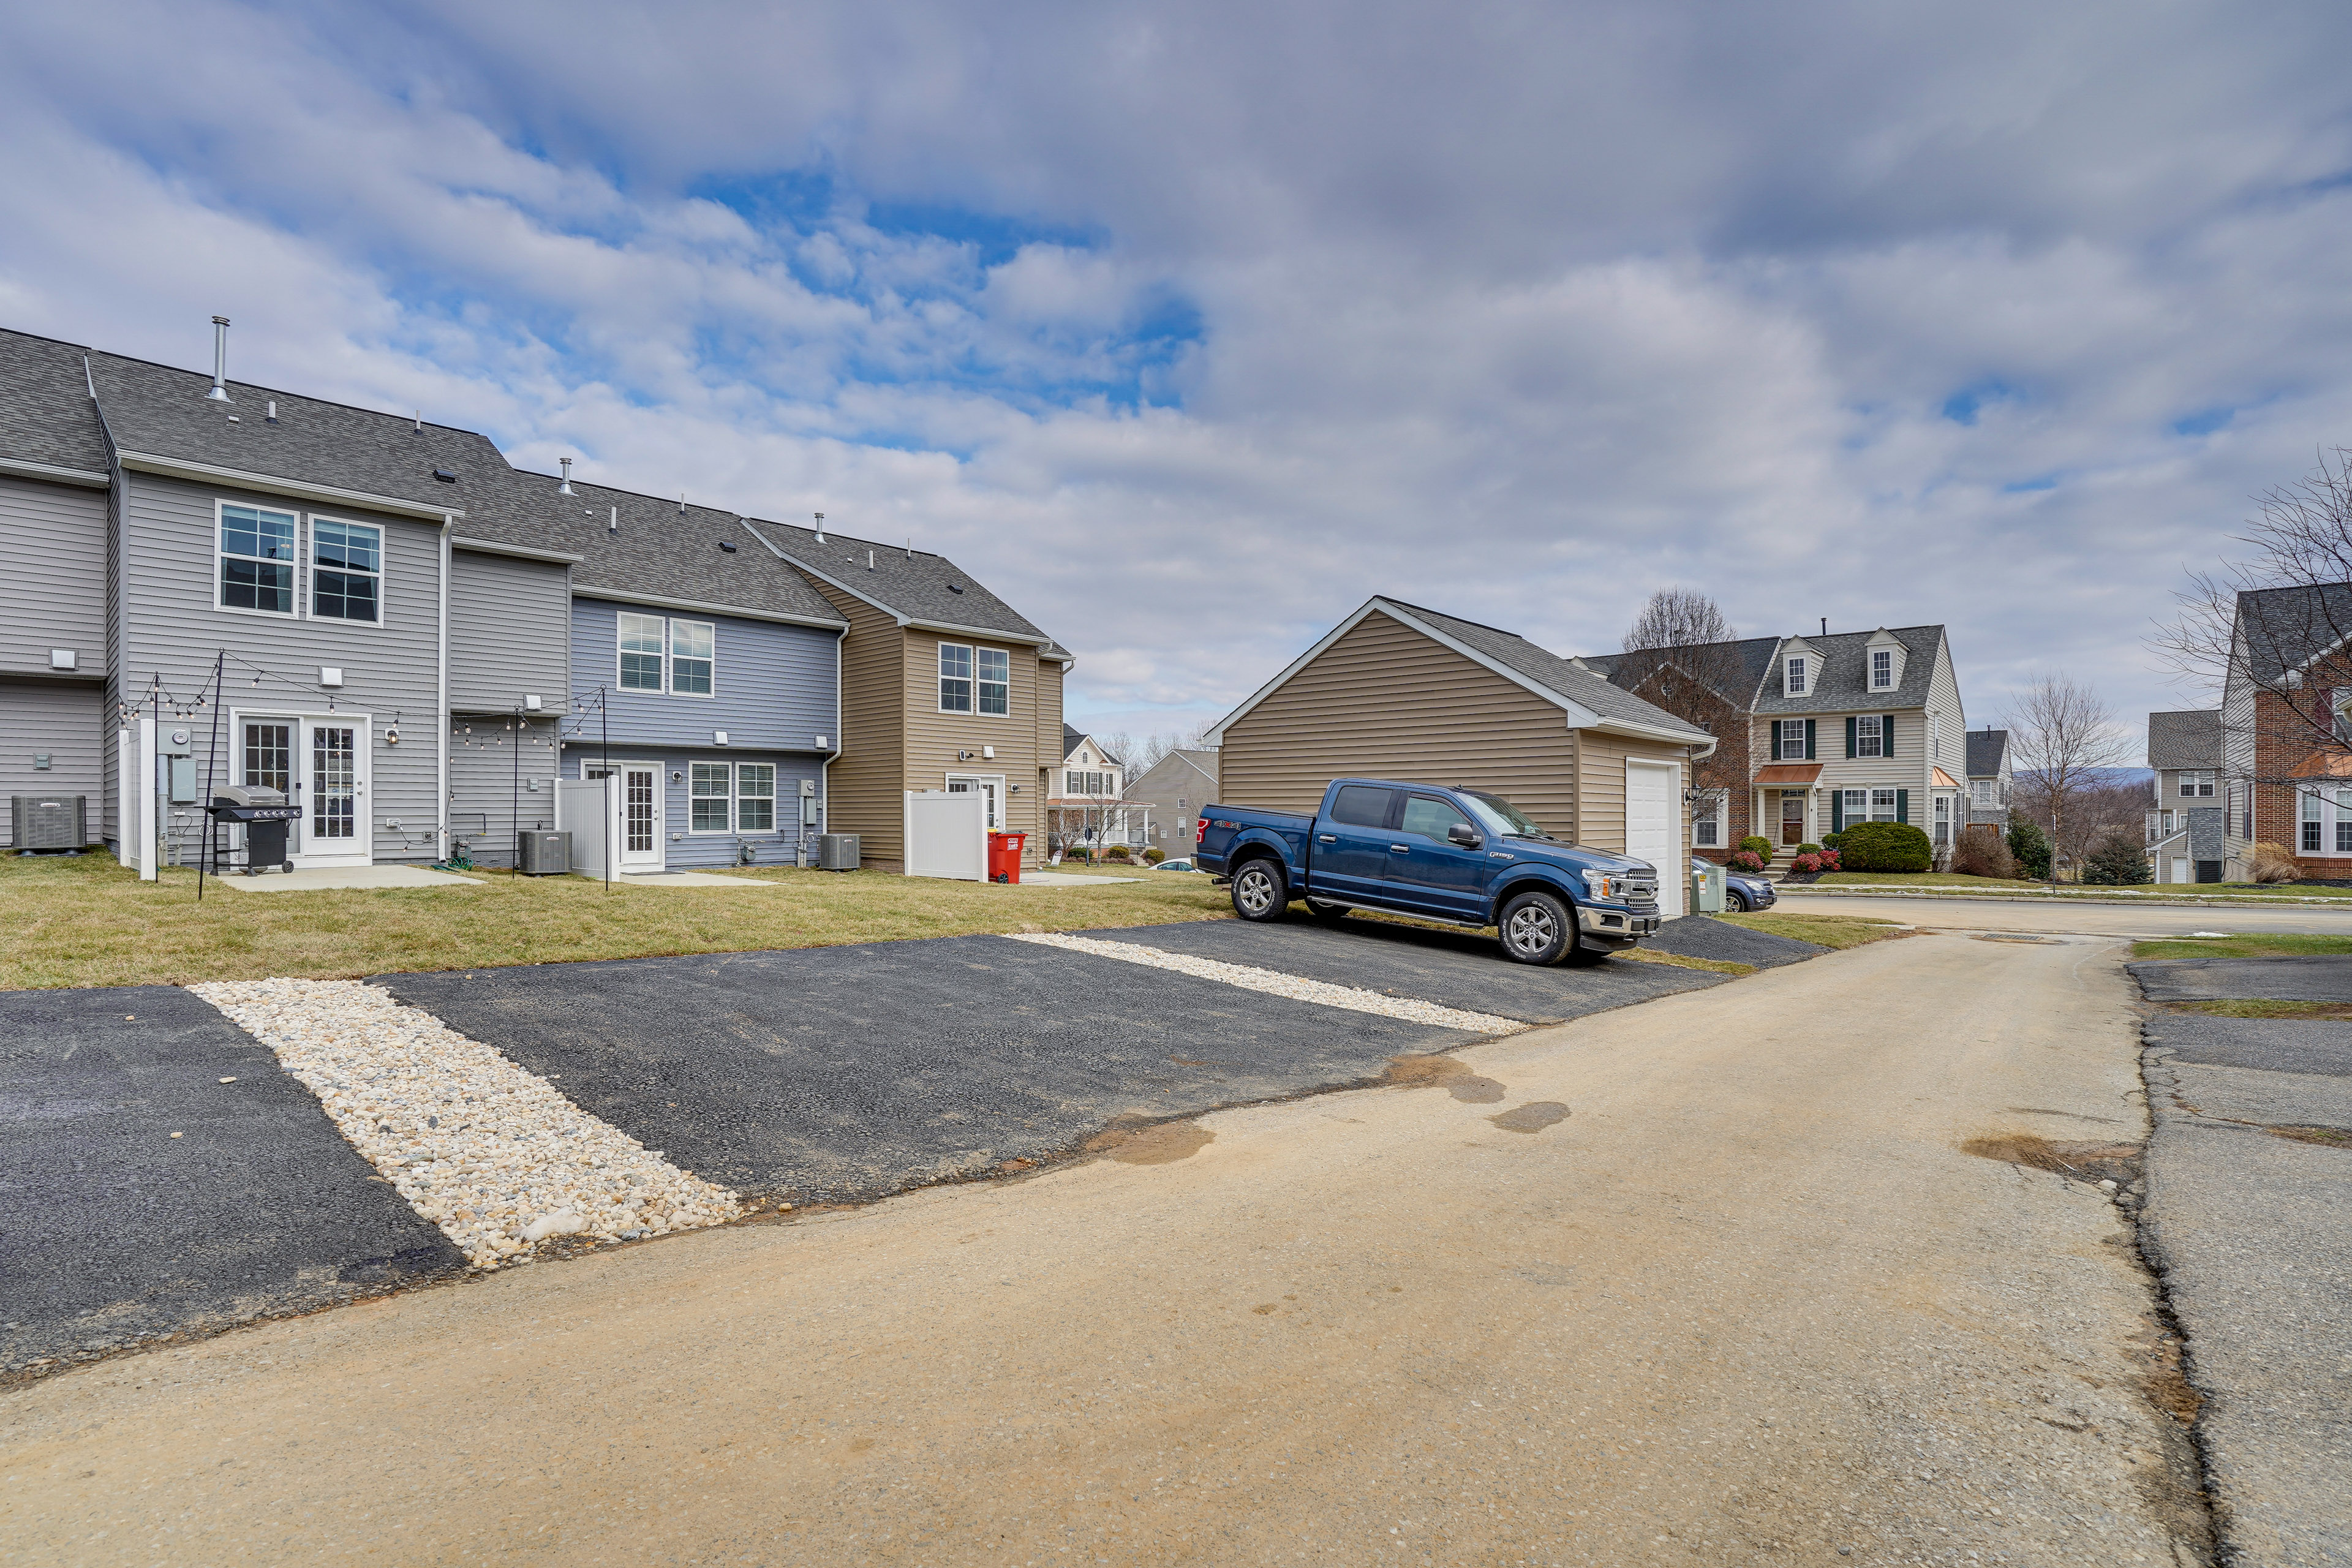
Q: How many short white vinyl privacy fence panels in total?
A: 3